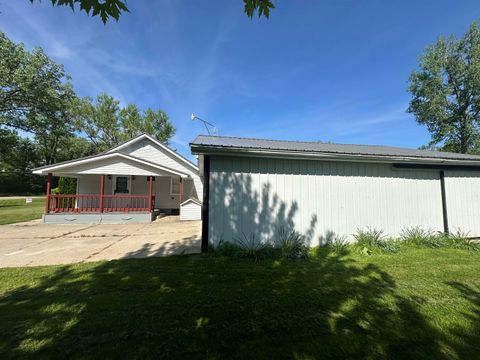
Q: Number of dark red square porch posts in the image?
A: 4